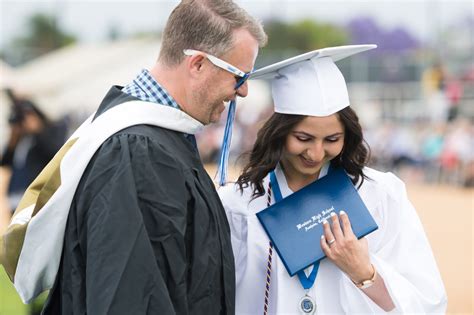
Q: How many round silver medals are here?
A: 1